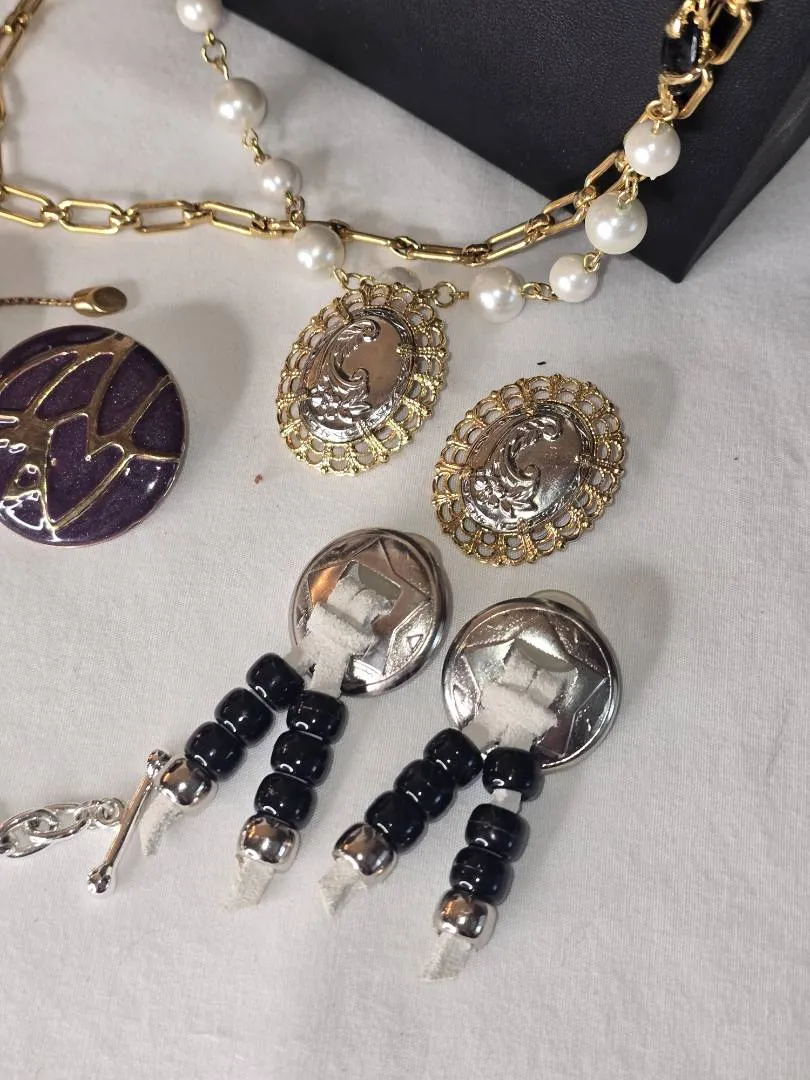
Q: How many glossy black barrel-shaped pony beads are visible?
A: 12